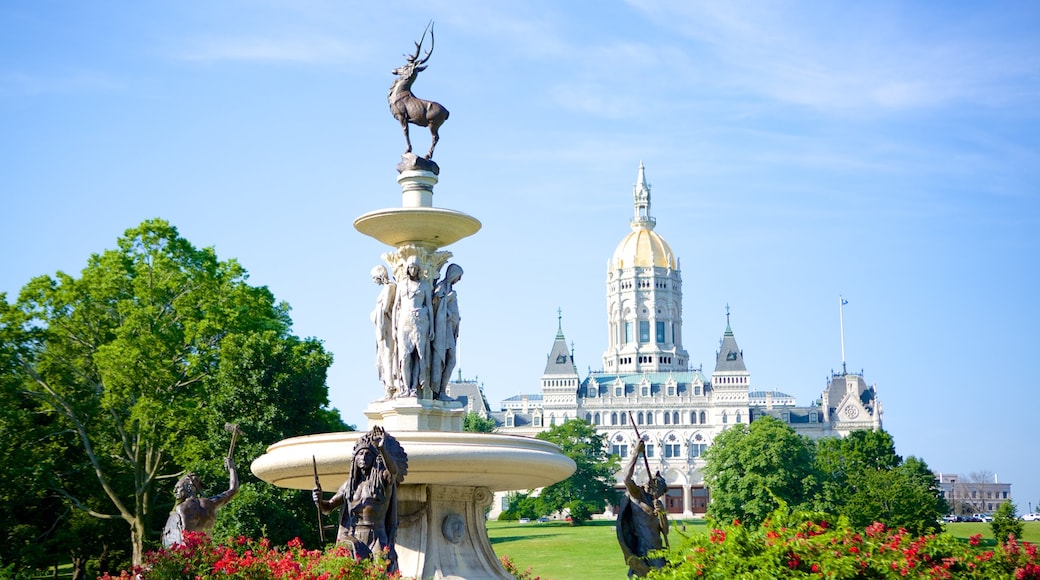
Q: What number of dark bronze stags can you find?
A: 1